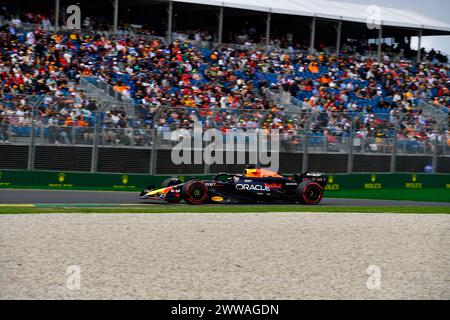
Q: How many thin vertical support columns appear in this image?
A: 9